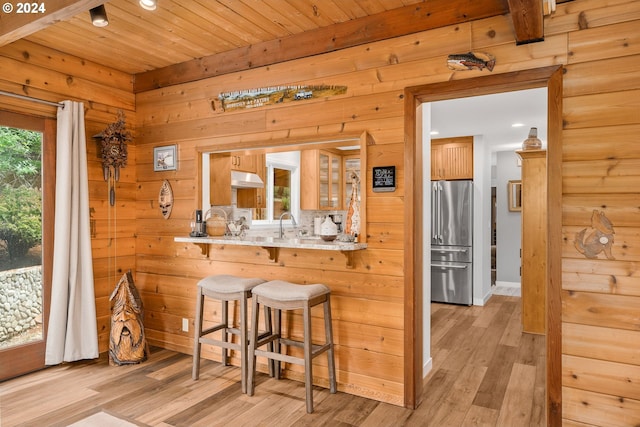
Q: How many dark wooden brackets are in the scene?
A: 3